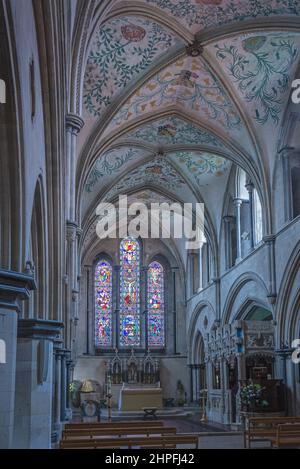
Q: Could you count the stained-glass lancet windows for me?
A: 3